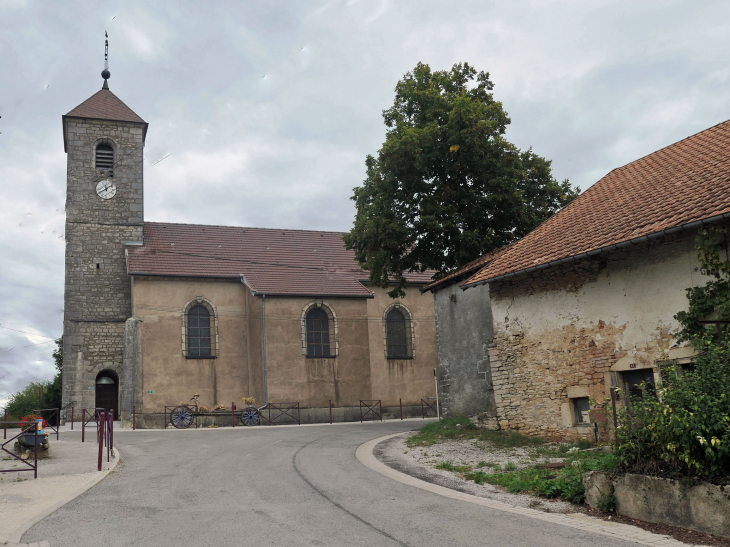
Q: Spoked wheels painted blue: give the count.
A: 2